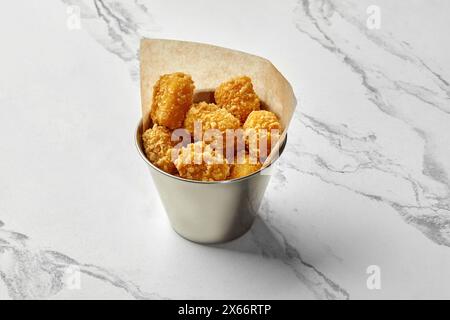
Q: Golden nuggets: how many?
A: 7